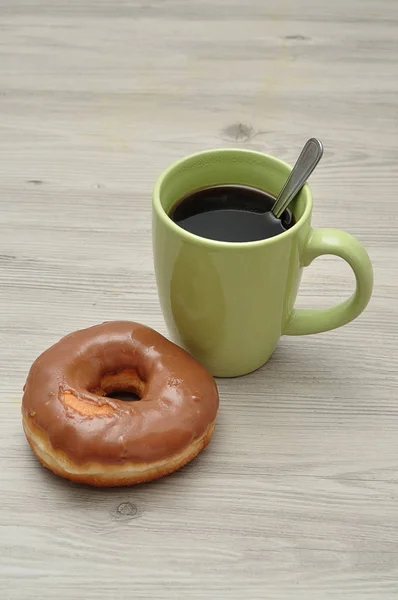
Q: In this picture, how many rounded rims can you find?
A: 1